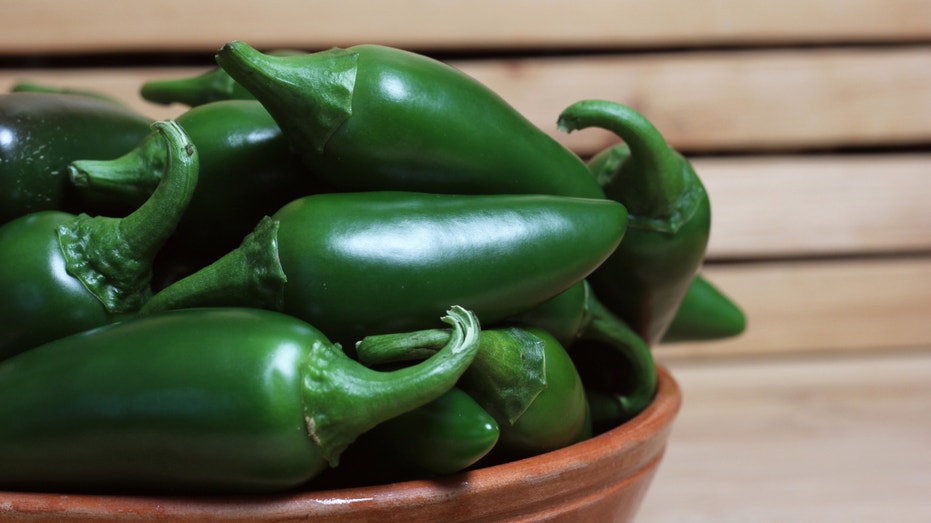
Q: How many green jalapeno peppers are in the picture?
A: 13